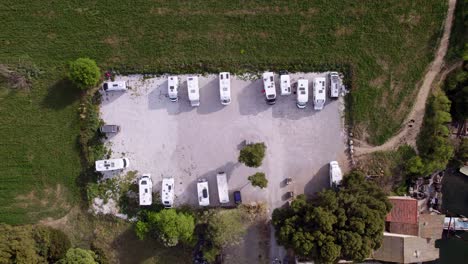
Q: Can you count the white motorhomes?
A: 15